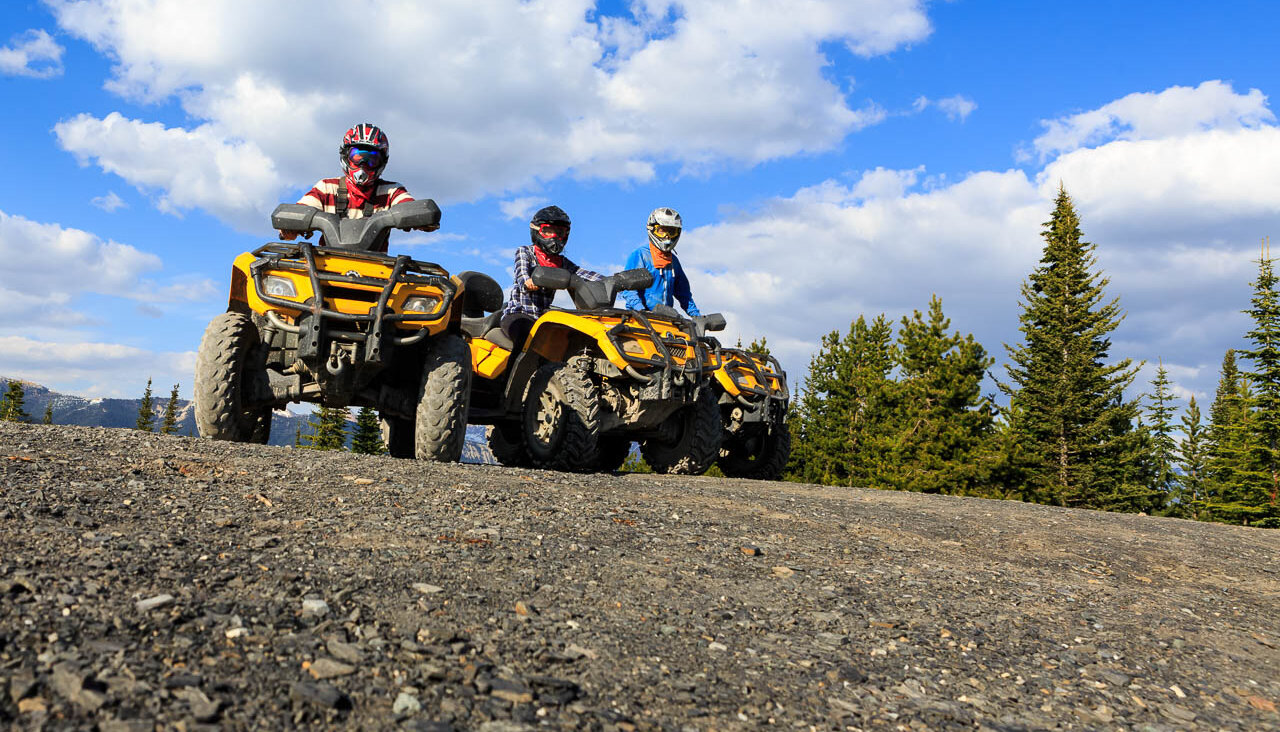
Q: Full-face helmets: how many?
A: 3